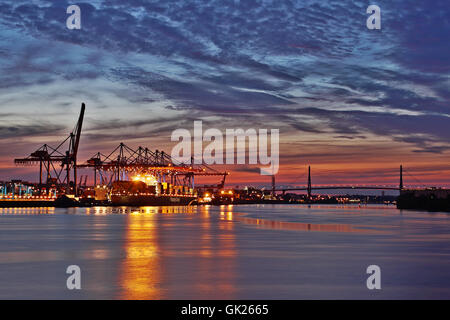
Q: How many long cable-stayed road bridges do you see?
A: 1